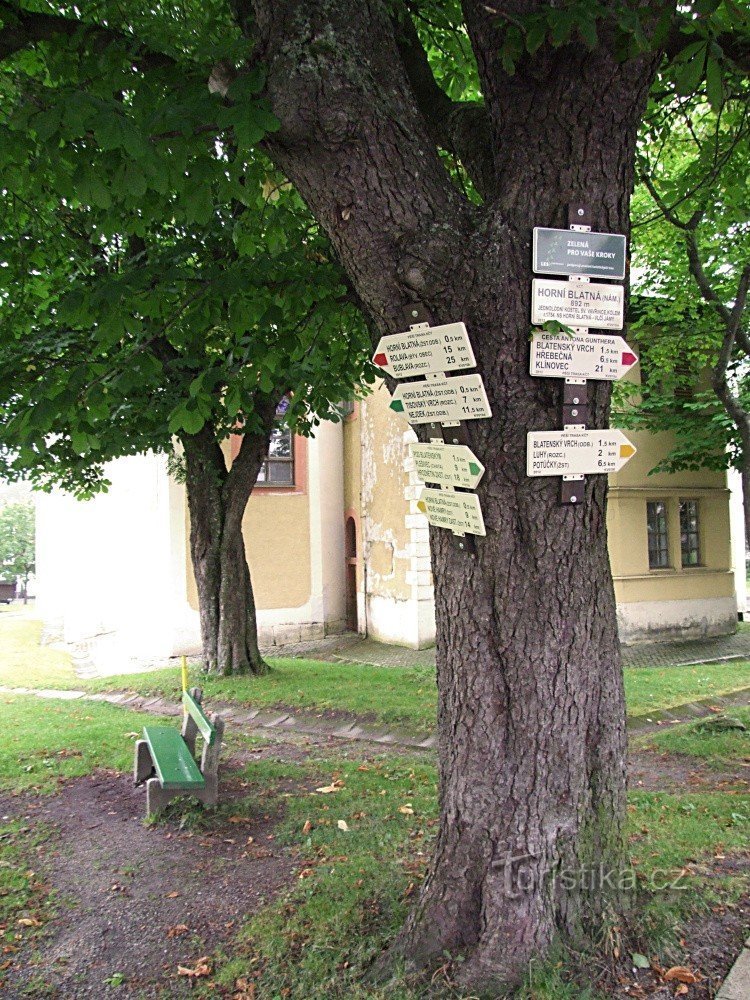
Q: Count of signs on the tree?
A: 8